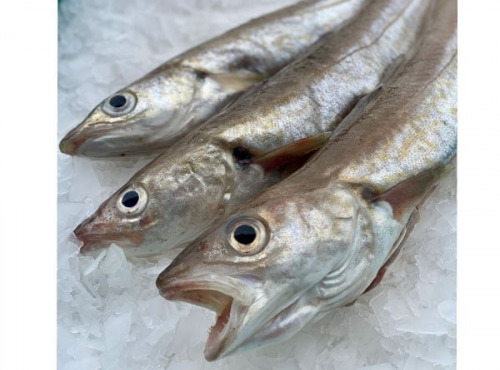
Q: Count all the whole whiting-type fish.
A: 3